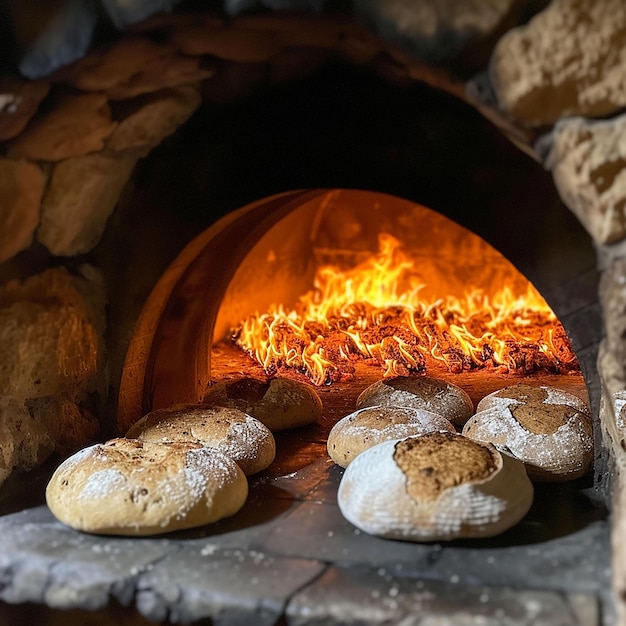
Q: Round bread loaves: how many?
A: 8